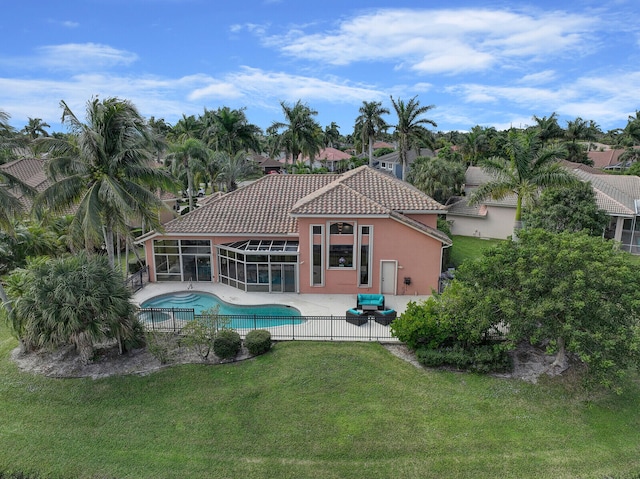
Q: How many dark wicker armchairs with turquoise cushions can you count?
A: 2